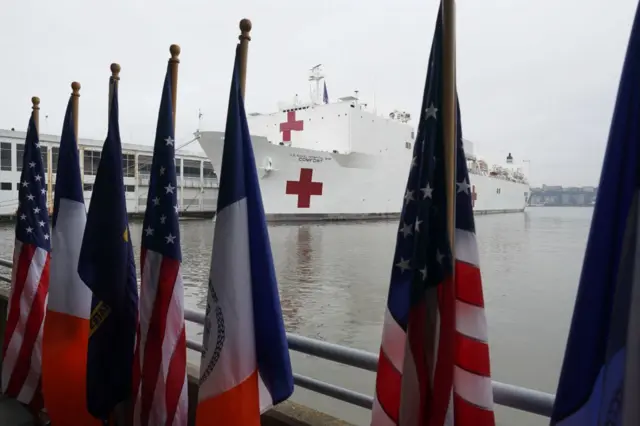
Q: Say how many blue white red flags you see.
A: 3